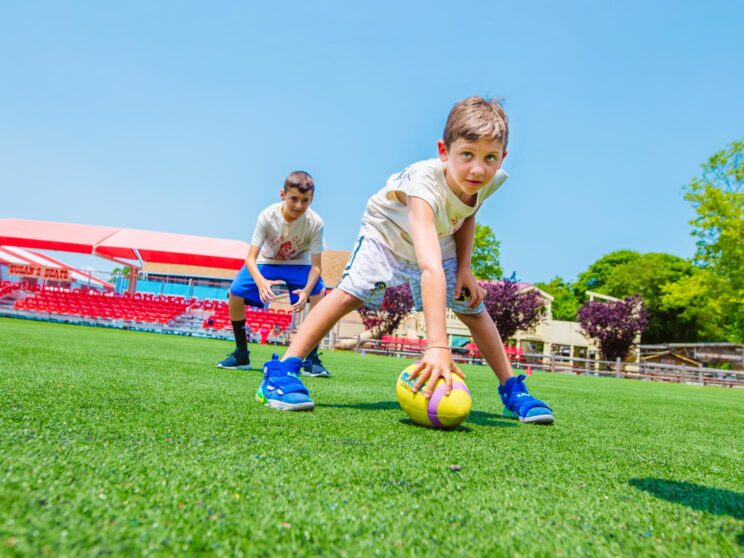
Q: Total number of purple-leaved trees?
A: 3